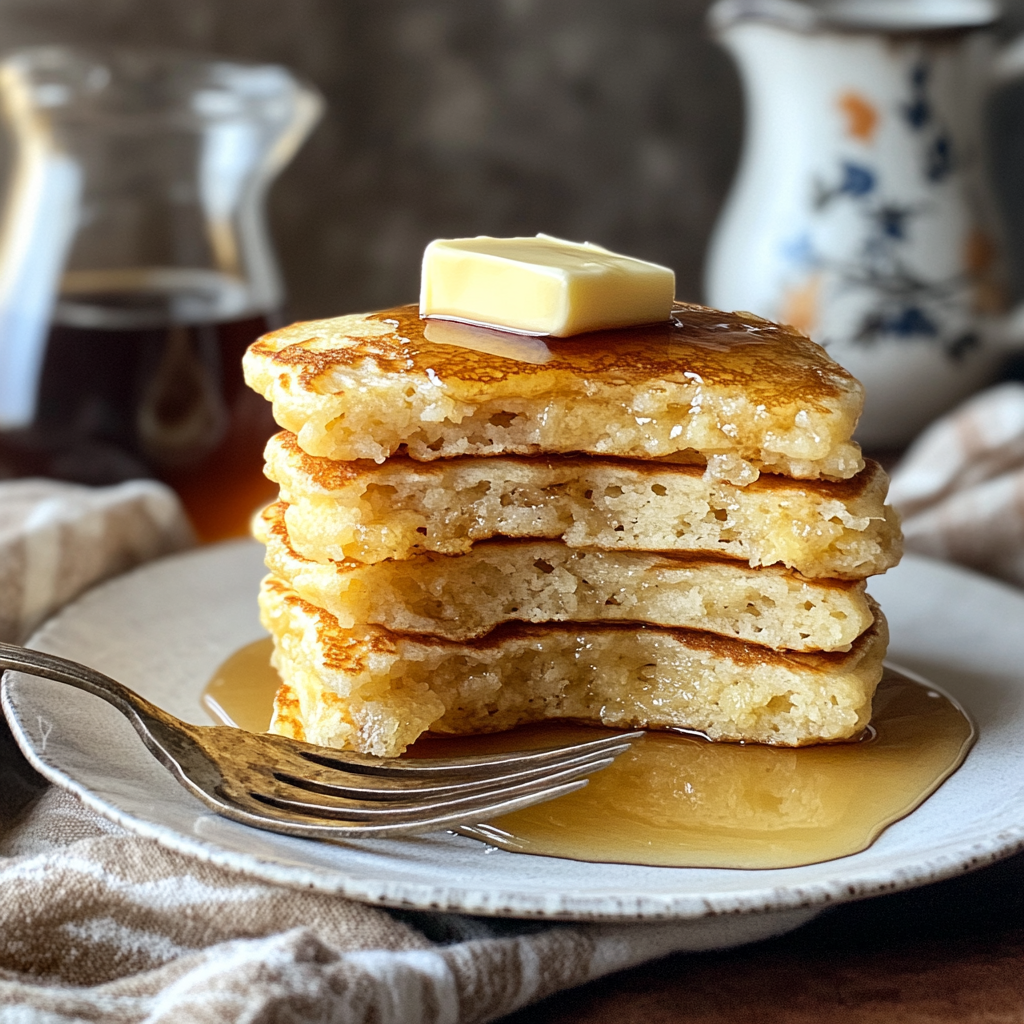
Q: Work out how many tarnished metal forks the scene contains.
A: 1